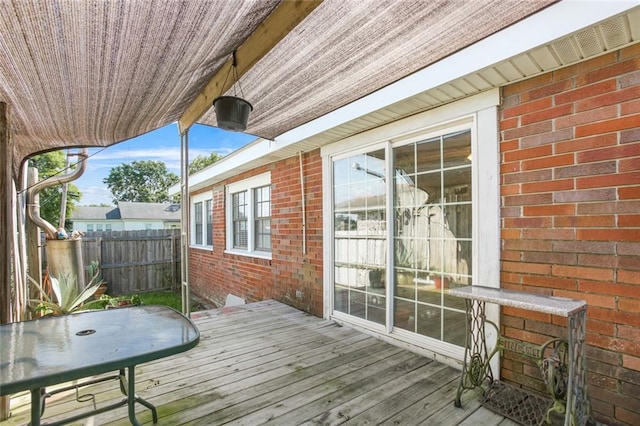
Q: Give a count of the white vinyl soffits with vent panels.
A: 1